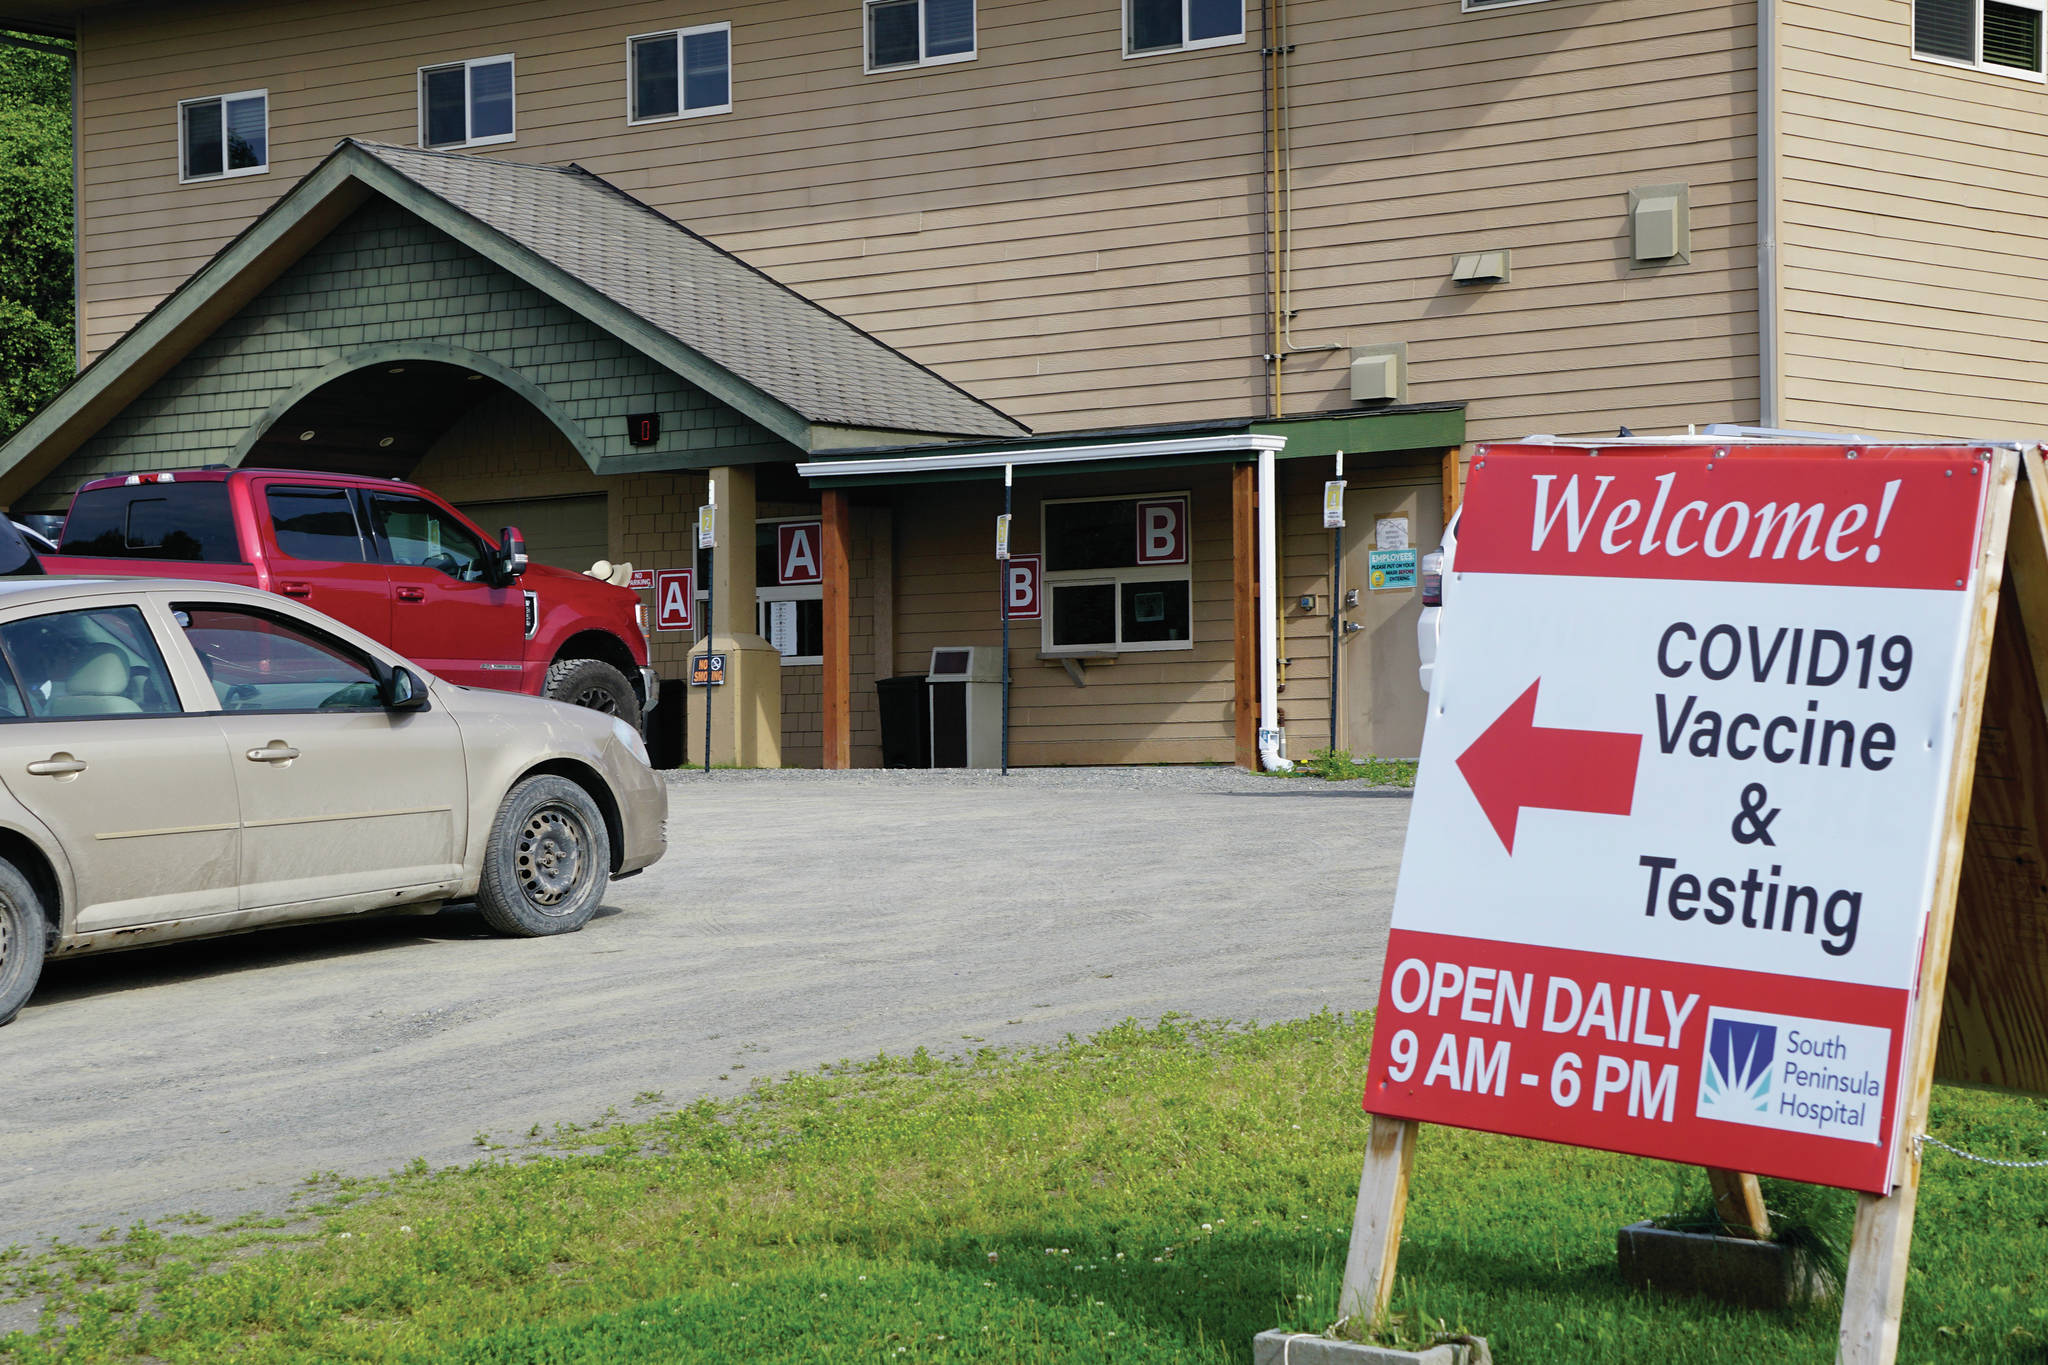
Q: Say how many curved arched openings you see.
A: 1